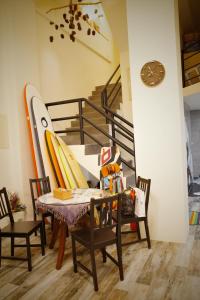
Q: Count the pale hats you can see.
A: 0